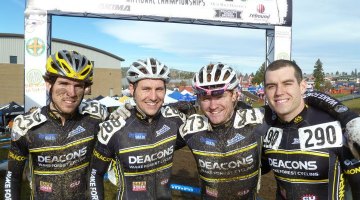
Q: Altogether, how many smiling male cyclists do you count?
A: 4